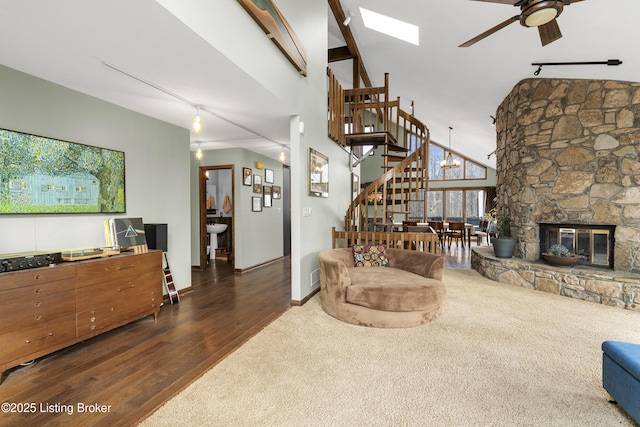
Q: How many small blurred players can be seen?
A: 0